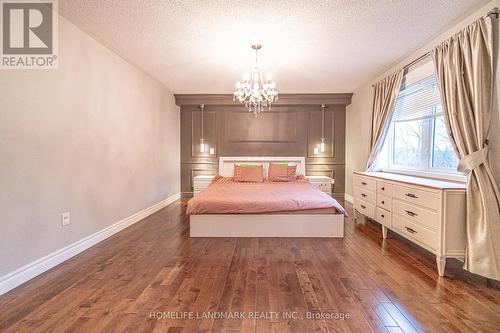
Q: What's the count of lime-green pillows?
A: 2